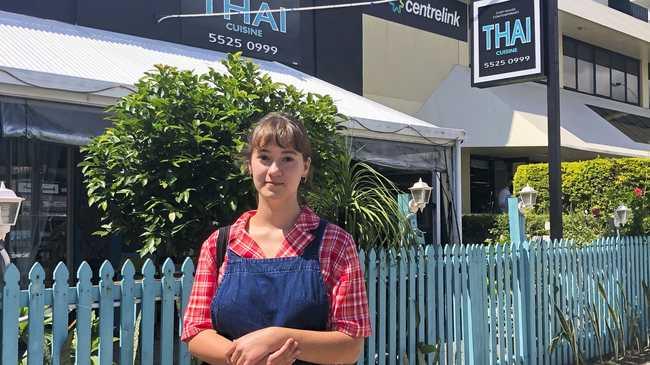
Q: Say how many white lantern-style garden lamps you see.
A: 4